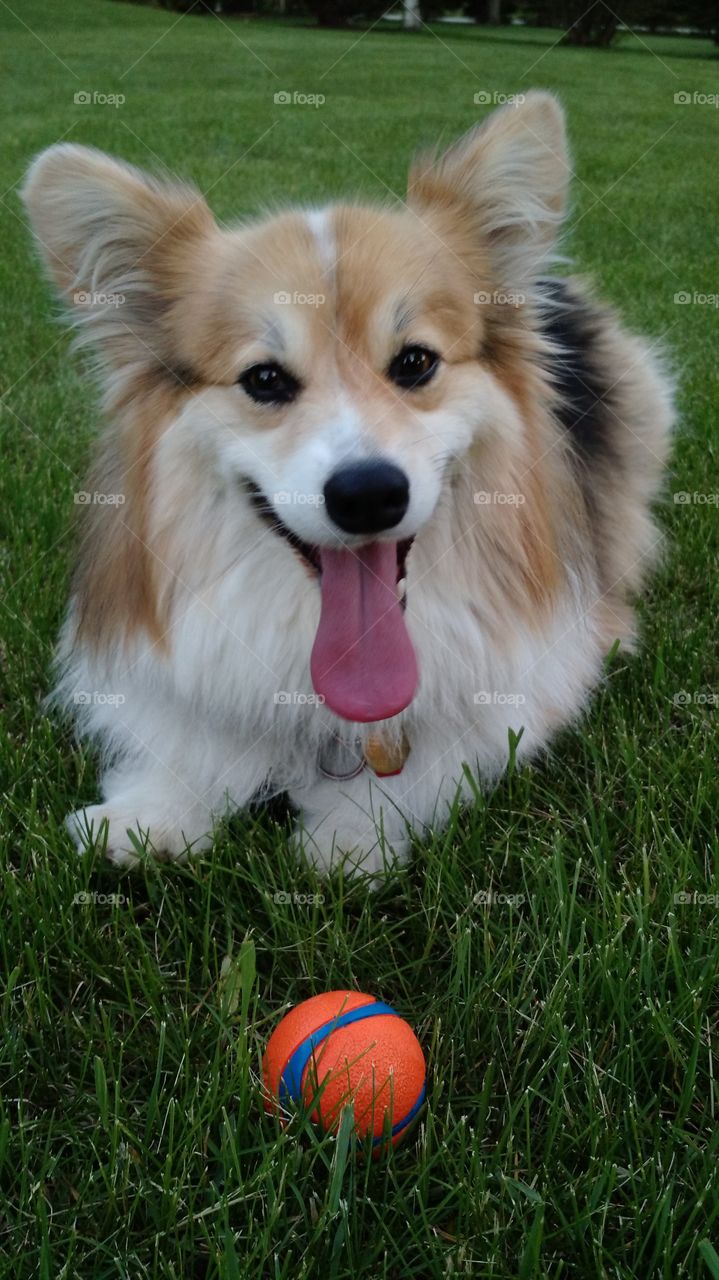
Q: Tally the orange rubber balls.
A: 1